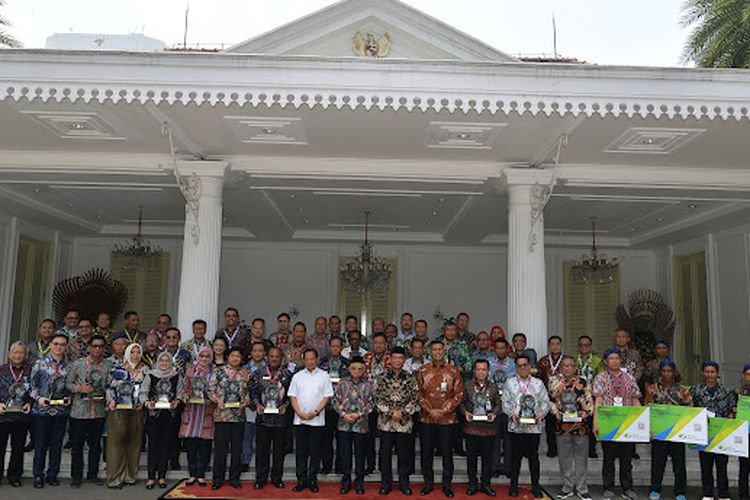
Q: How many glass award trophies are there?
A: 14